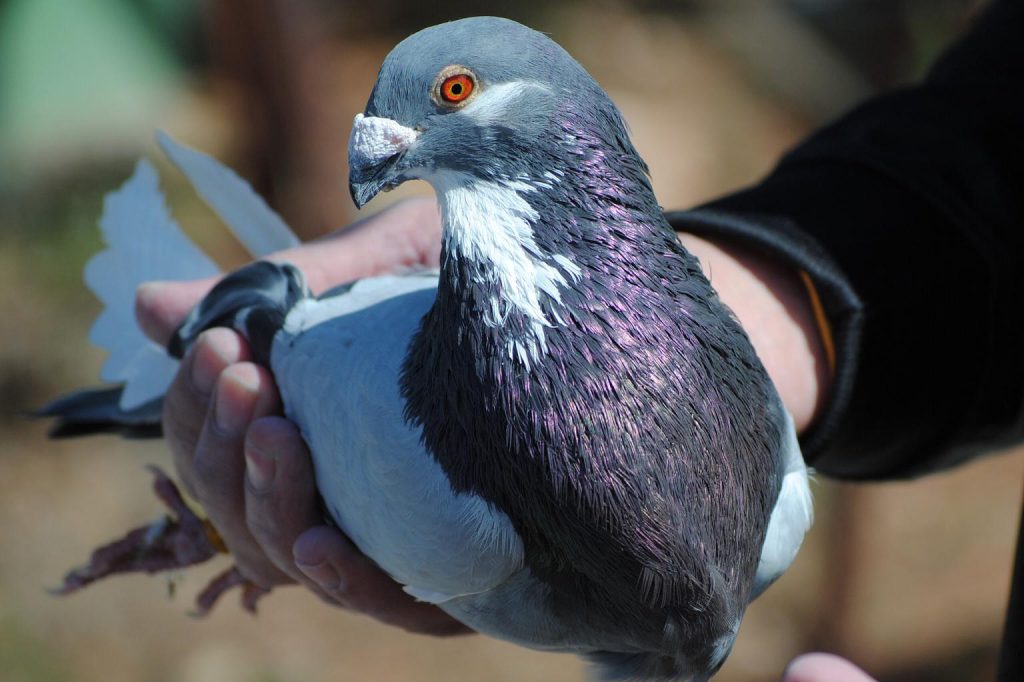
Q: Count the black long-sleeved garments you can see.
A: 1